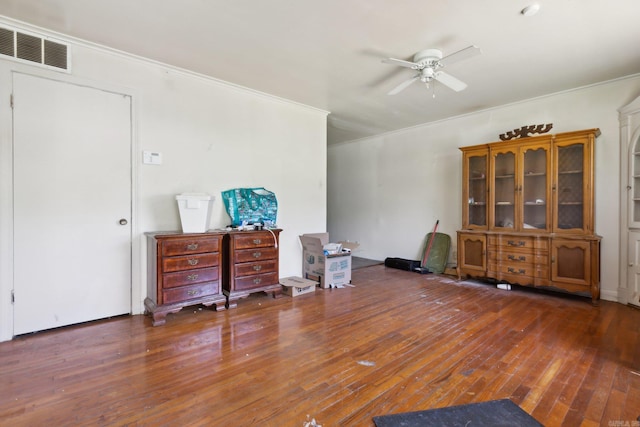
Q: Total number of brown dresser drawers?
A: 8